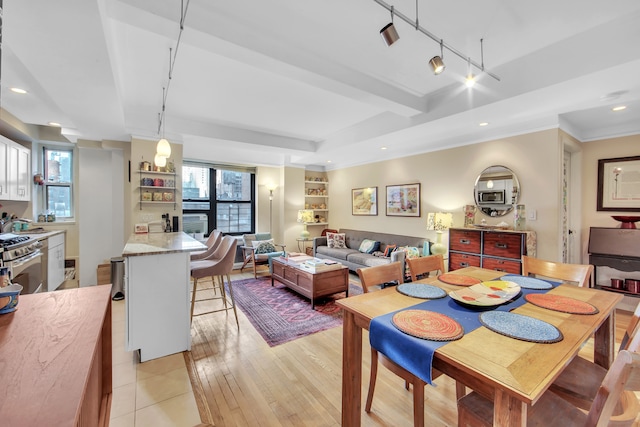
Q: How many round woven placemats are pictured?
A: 6